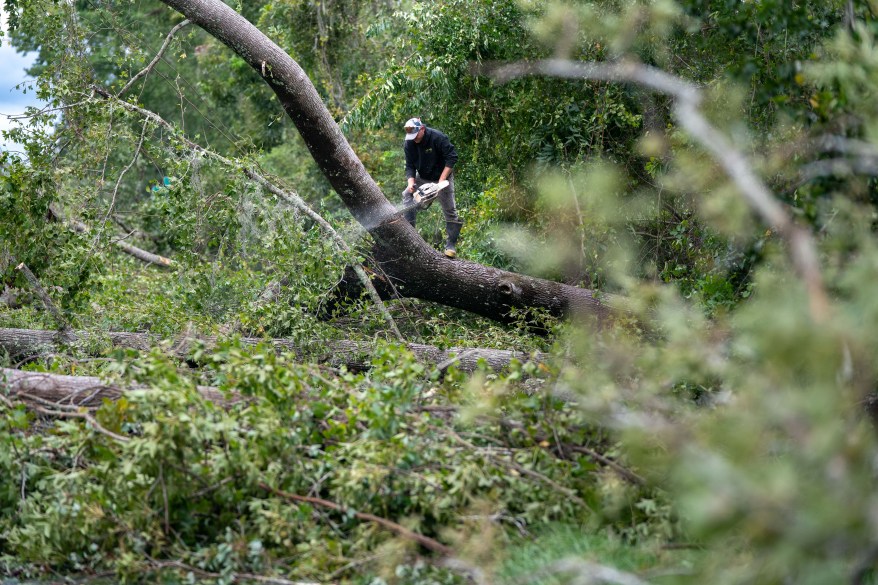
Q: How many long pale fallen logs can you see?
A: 2